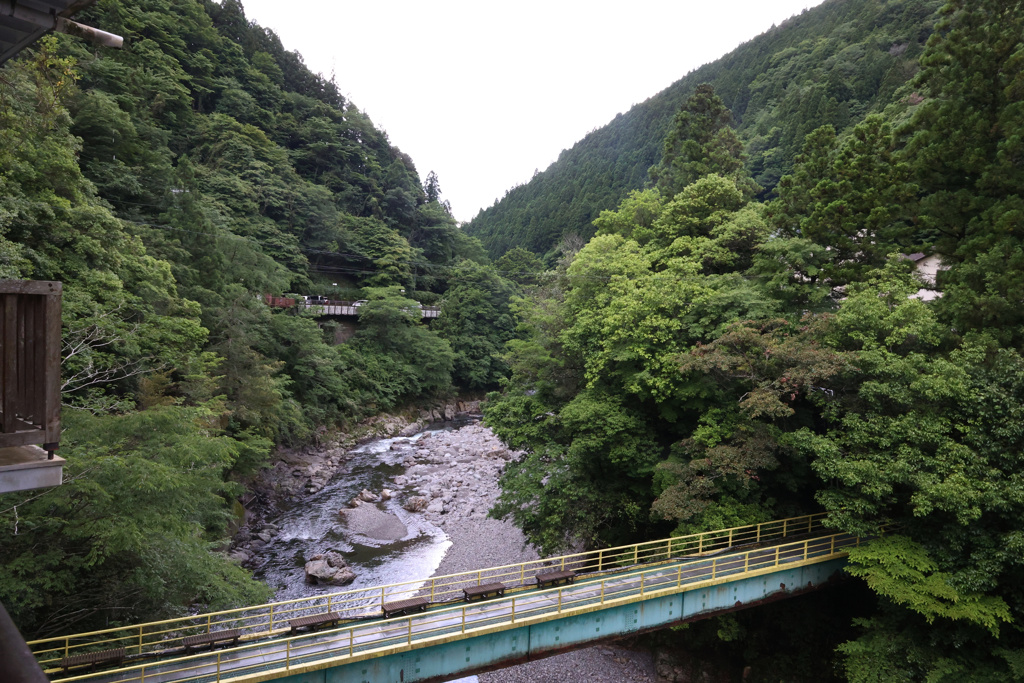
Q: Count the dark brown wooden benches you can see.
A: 6